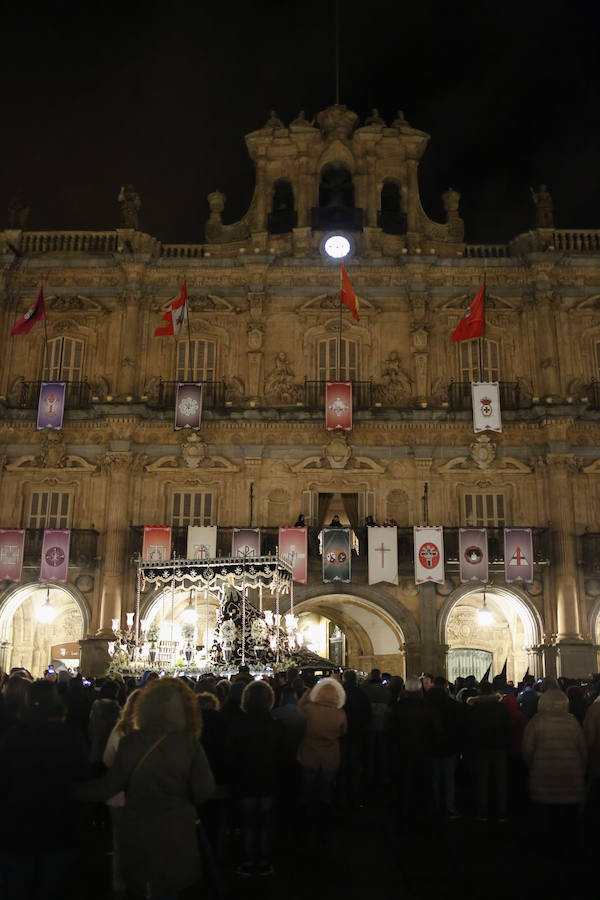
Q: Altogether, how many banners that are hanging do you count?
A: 15